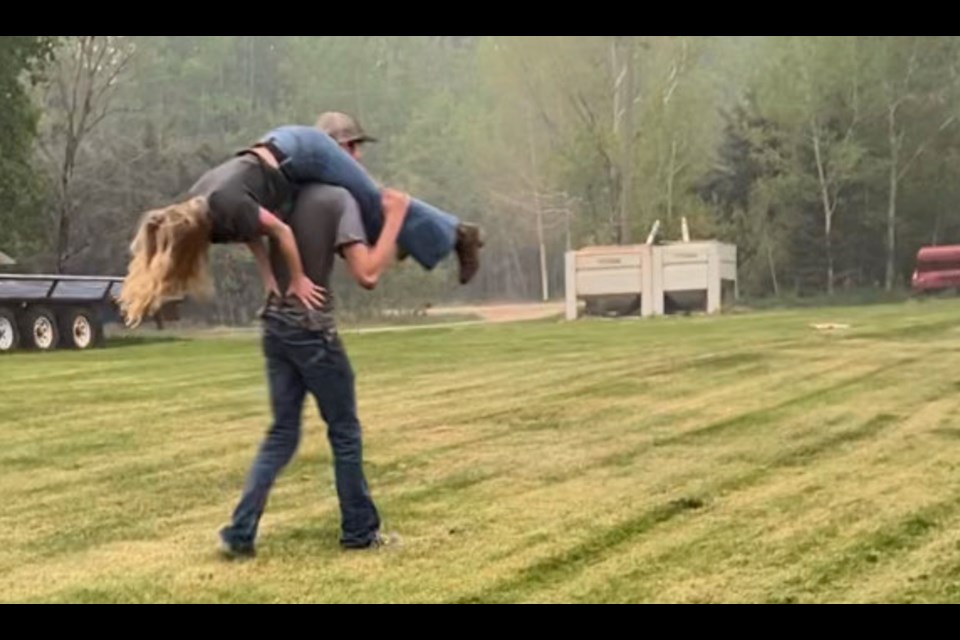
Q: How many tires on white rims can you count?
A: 3